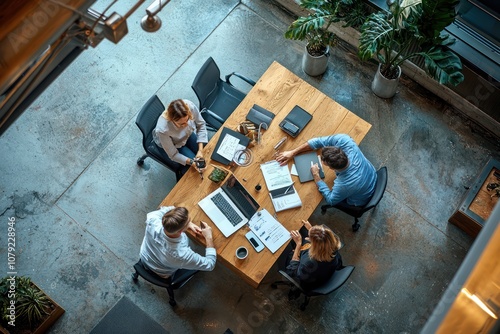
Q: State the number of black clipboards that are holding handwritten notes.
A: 1